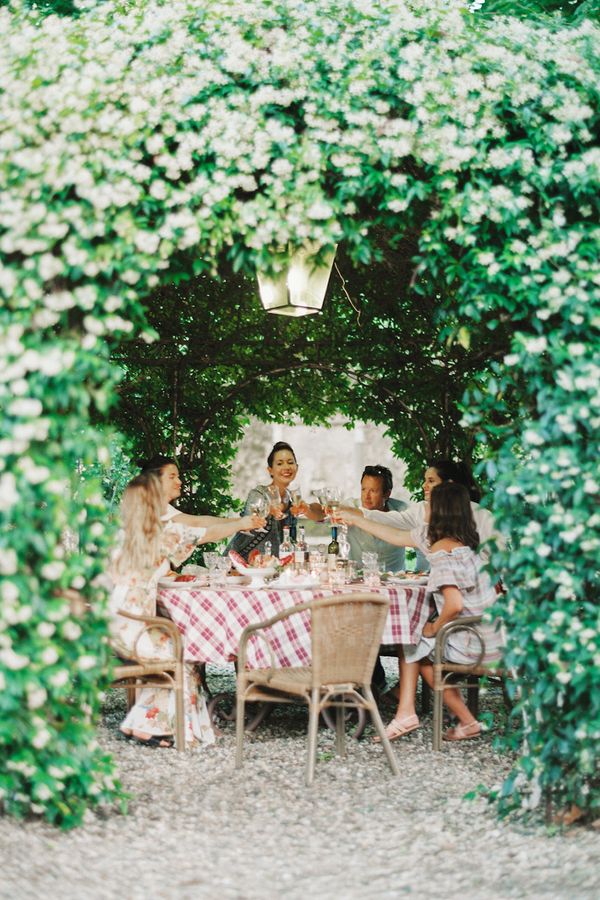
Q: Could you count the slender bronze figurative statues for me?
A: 0